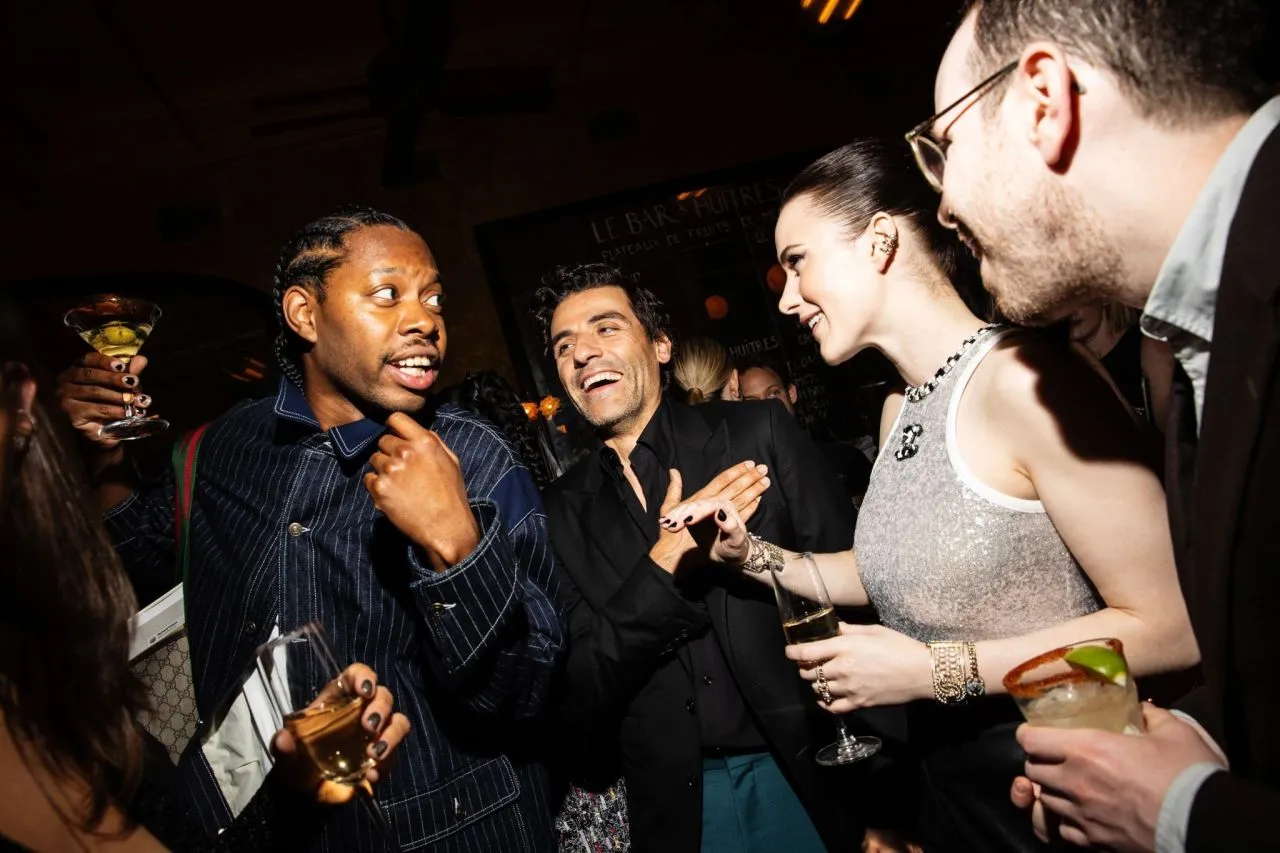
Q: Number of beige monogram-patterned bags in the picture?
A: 1